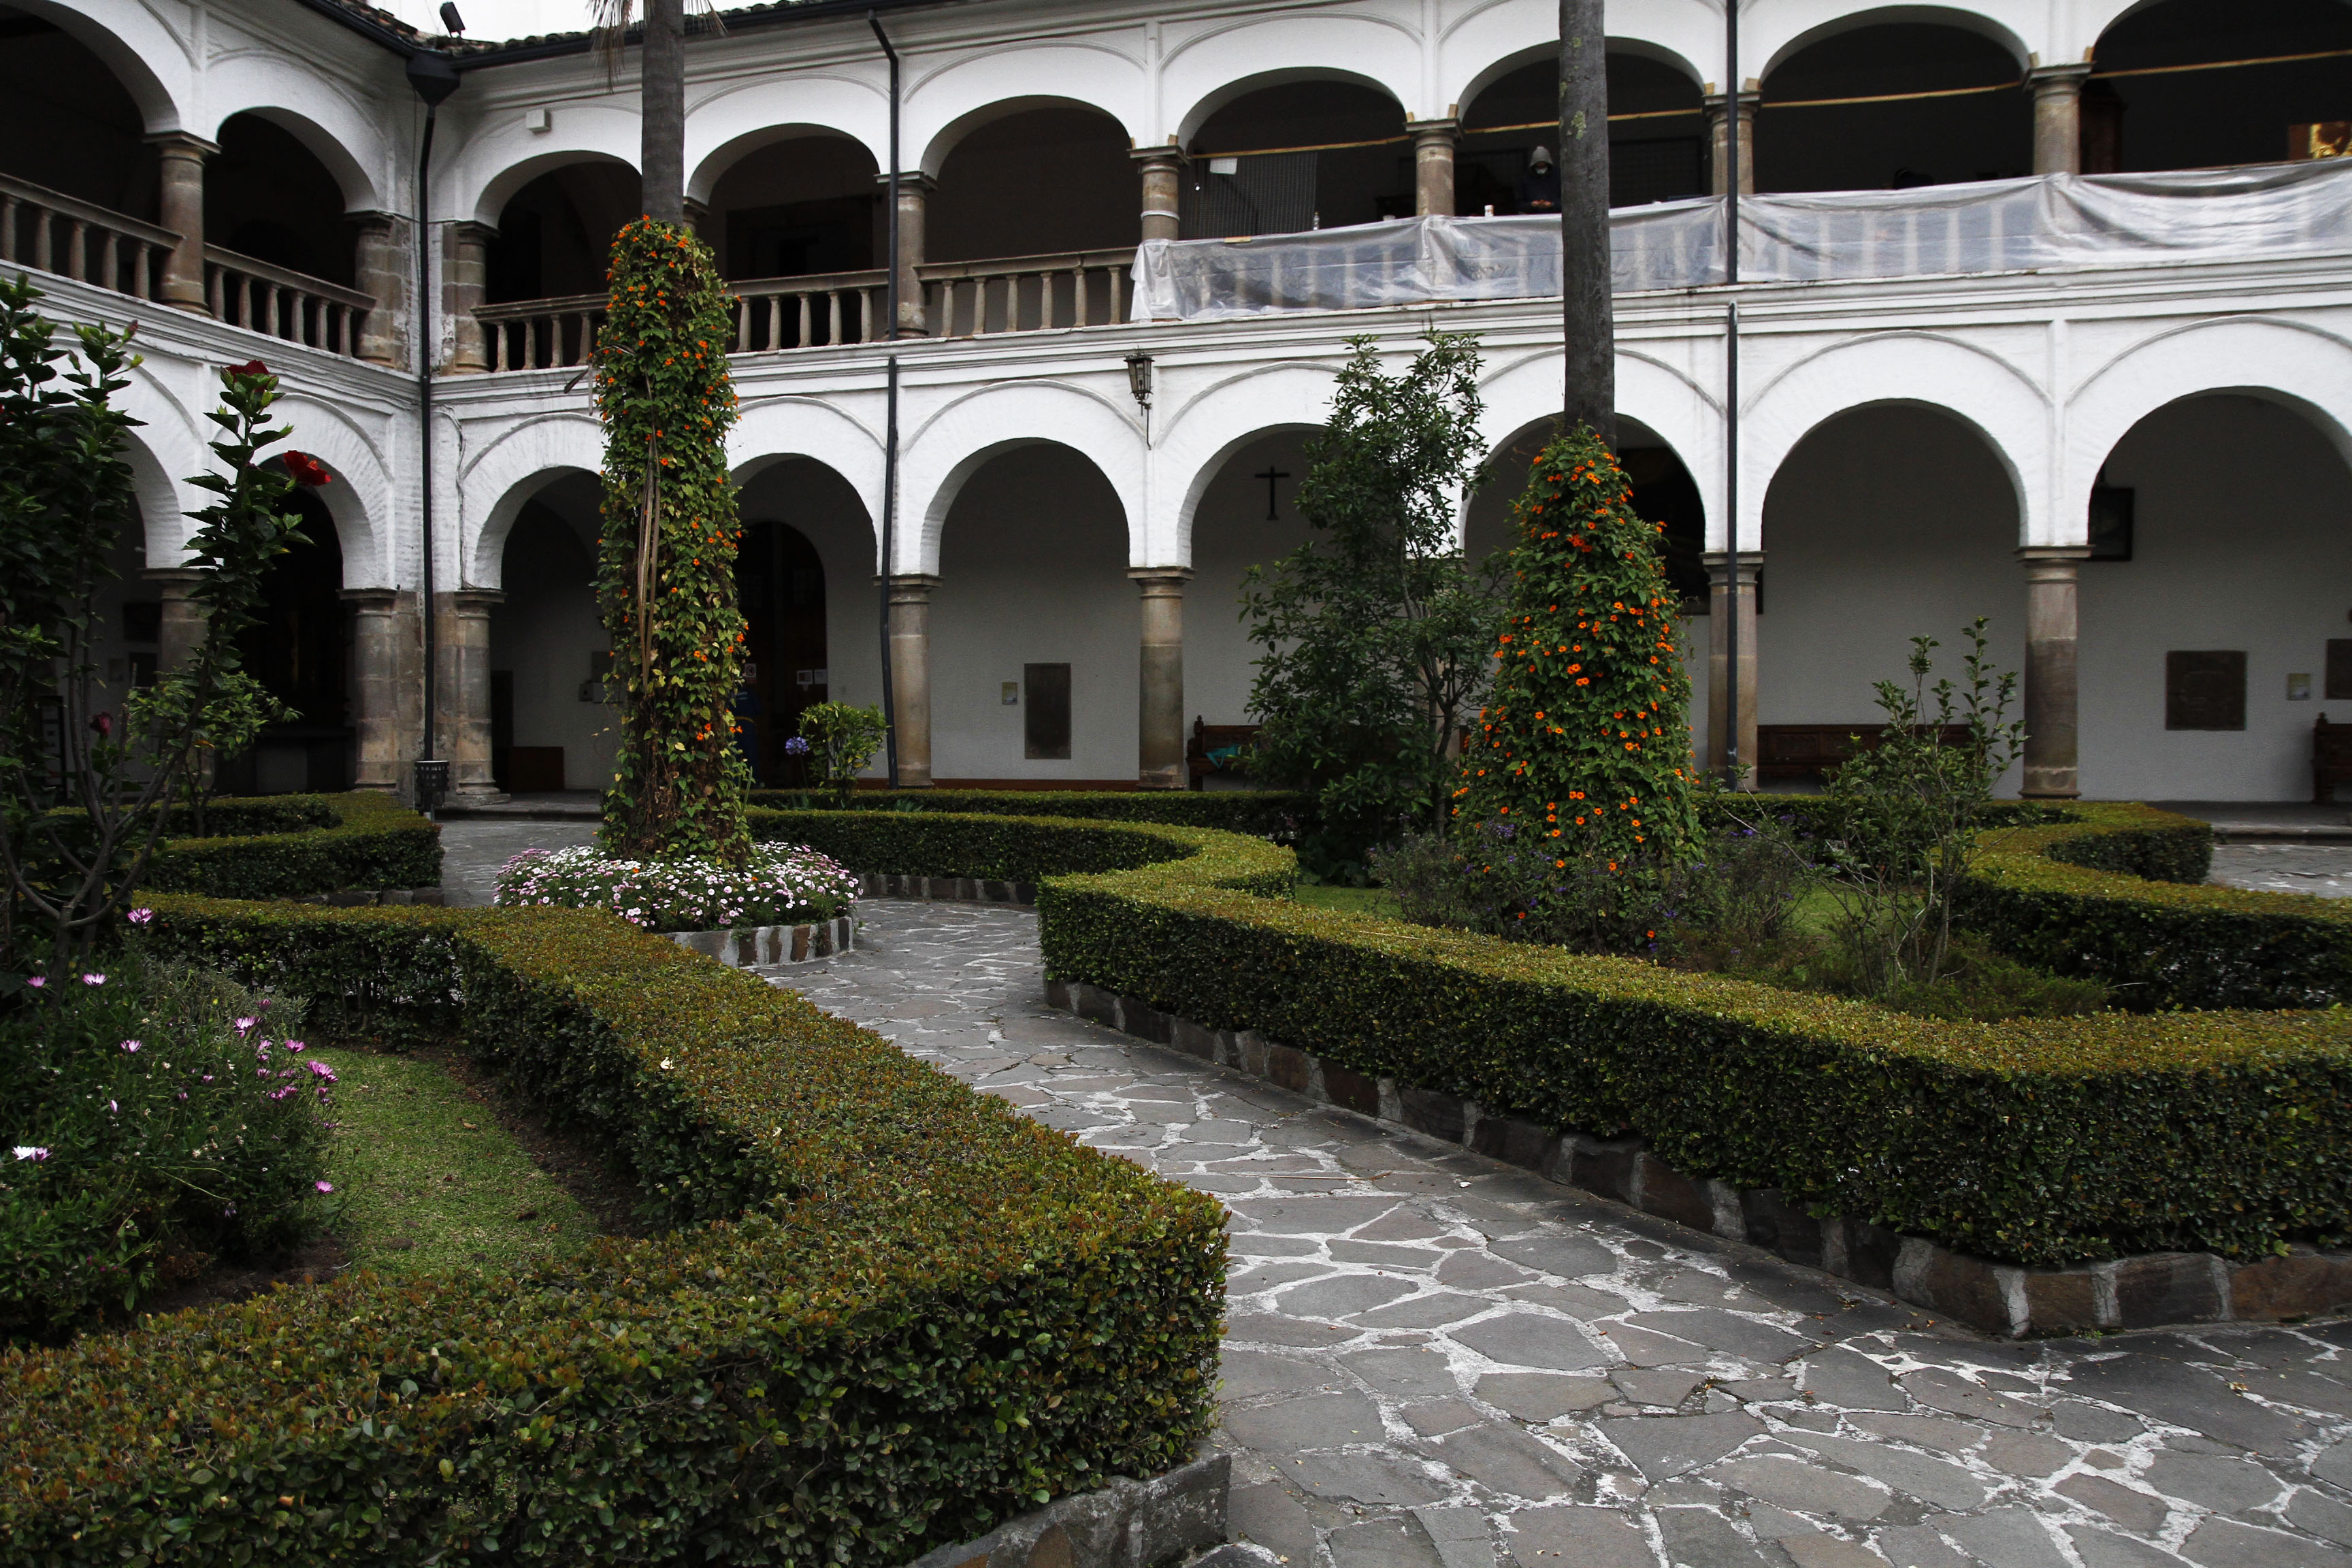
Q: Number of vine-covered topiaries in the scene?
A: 2